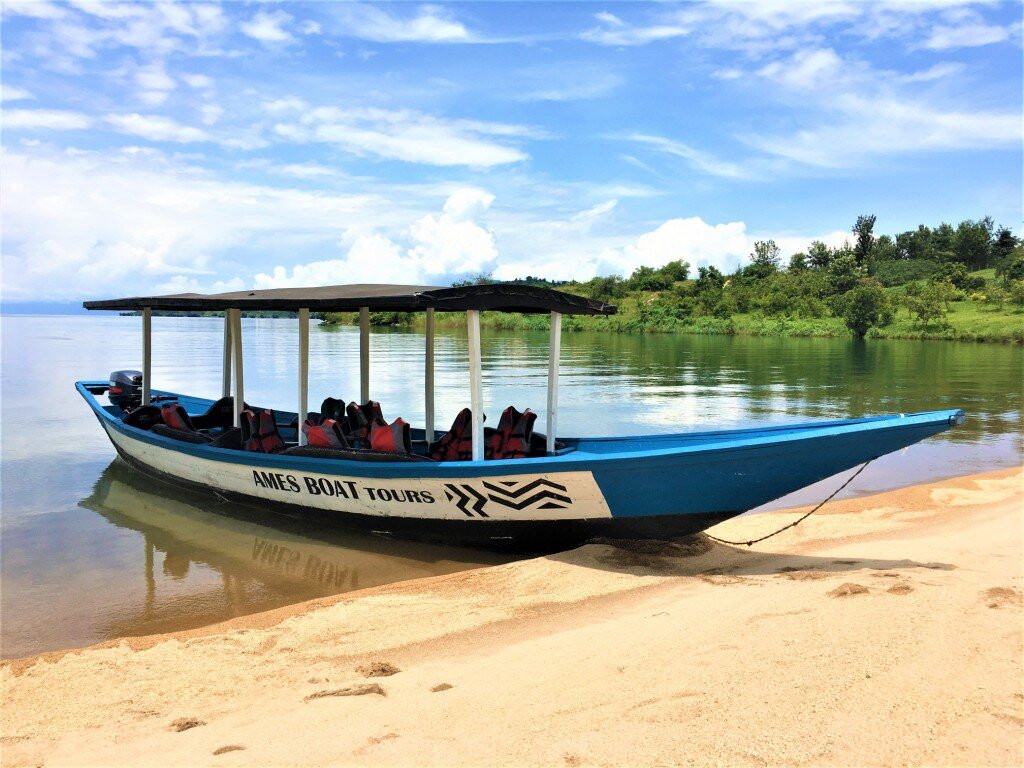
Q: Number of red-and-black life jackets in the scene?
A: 7